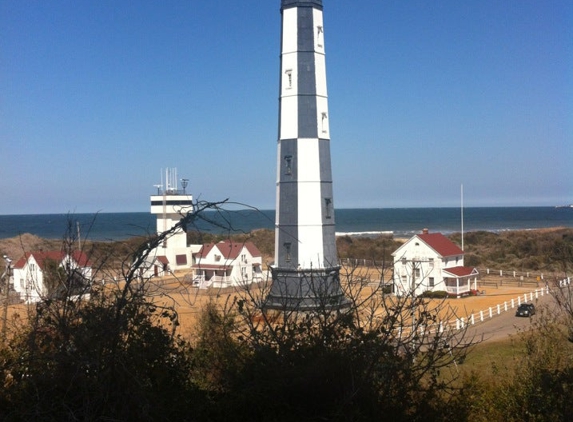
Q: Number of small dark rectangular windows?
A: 6